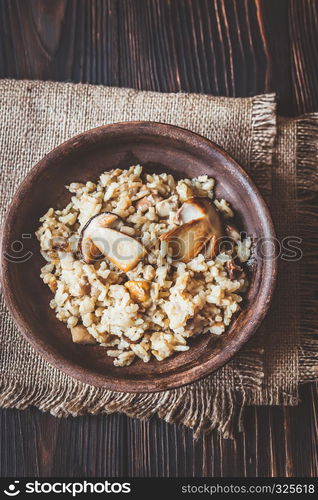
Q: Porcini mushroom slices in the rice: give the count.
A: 2